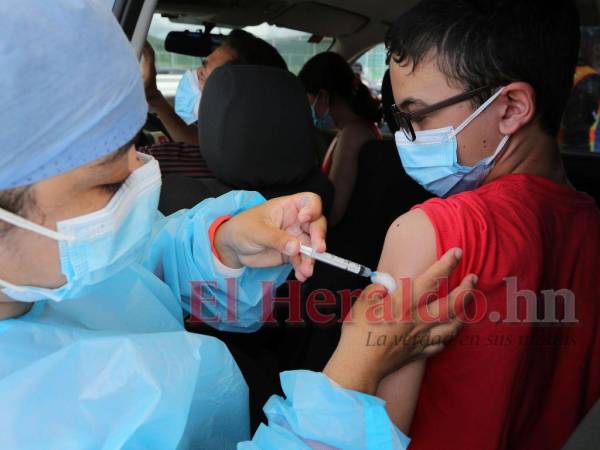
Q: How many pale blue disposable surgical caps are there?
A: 1